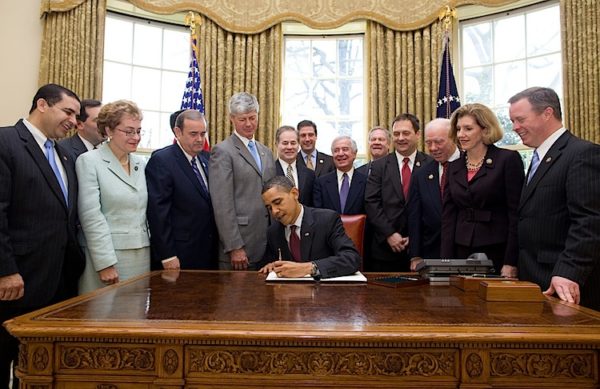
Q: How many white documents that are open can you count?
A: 1